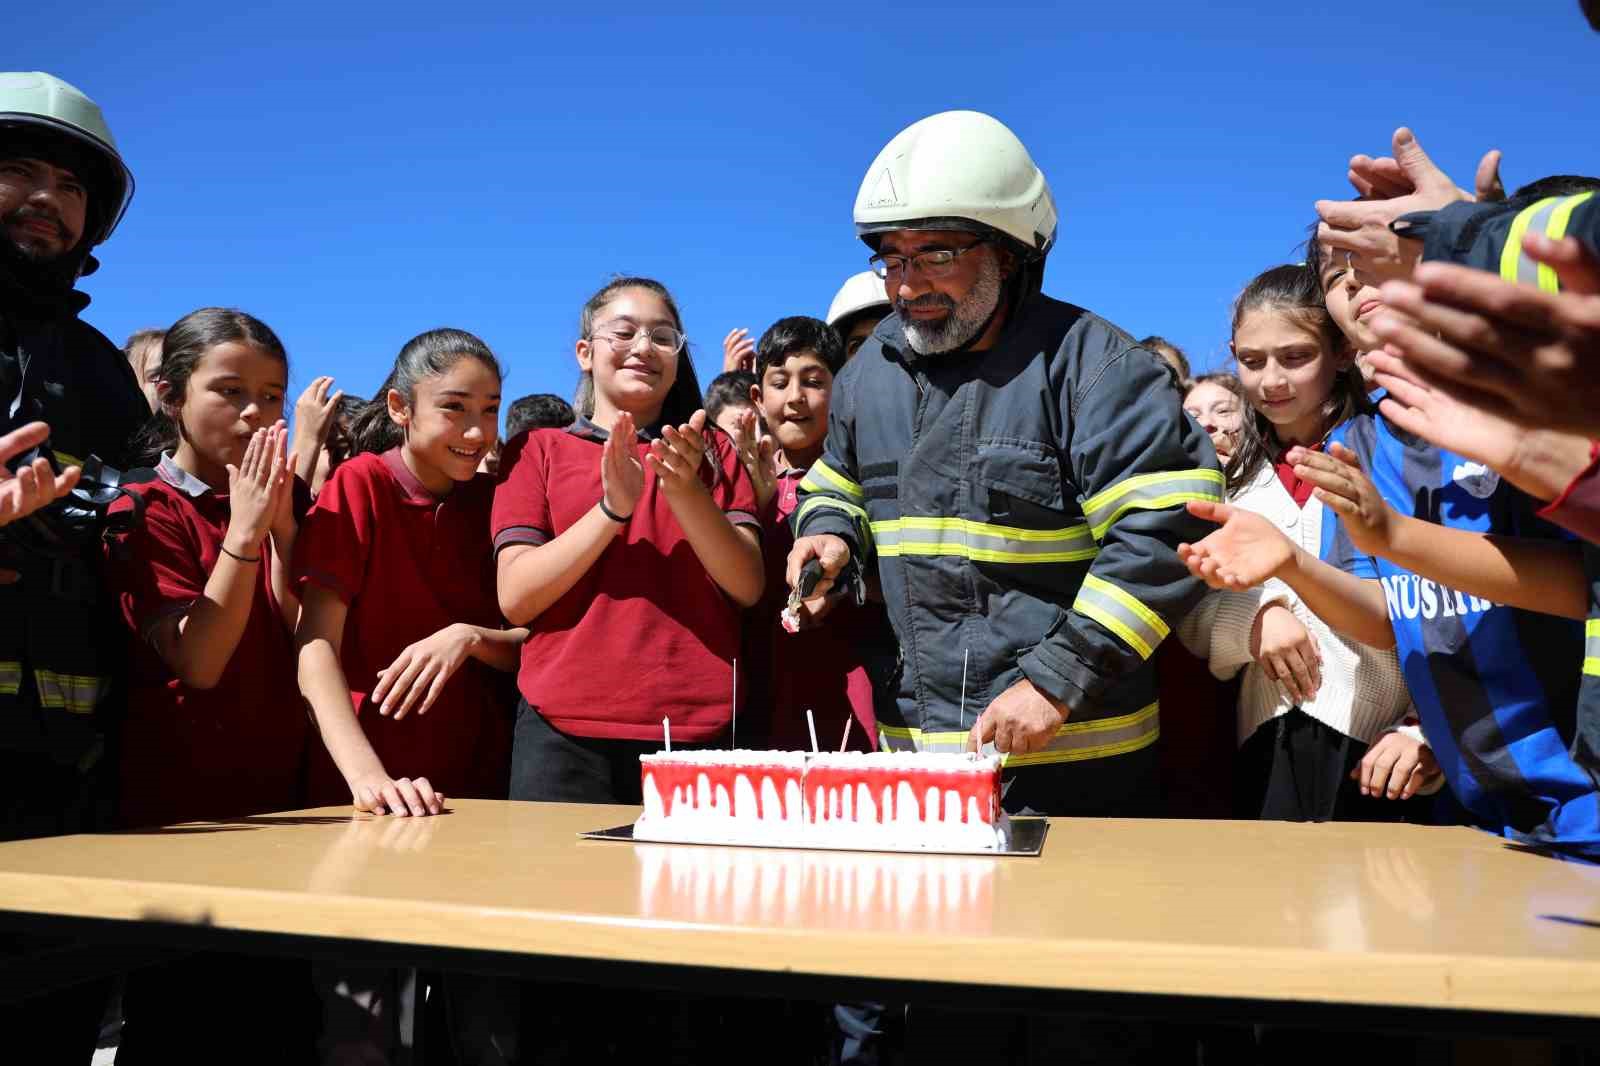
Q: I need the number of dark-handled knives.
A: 1